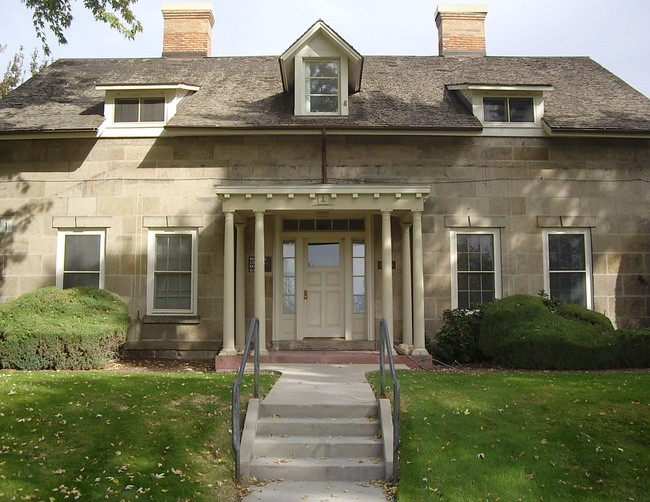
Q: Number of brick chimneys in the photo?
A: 2